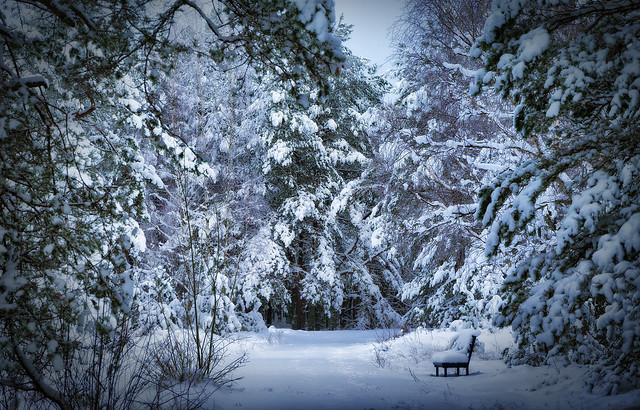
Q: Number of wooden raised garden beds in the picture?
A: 0